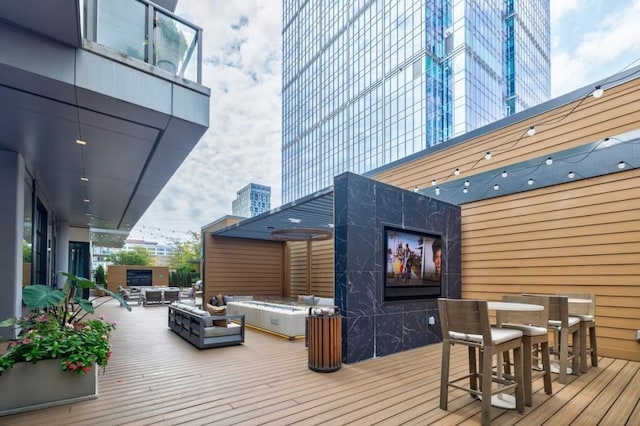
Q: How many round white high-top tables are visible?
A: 2